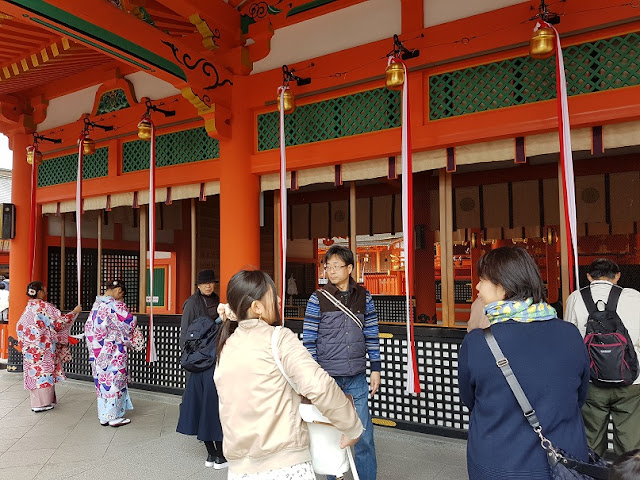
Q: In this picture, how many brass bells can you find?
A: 6